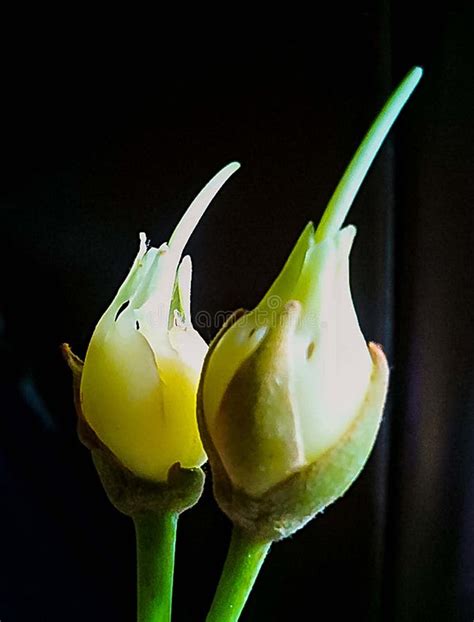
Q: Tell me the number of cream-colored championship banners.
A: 0